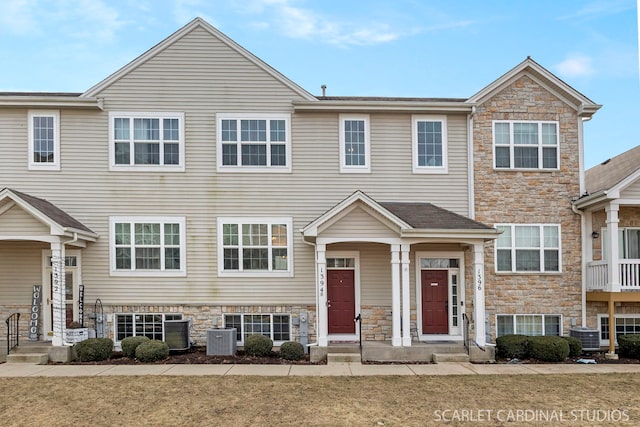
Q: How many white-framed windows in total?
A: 13